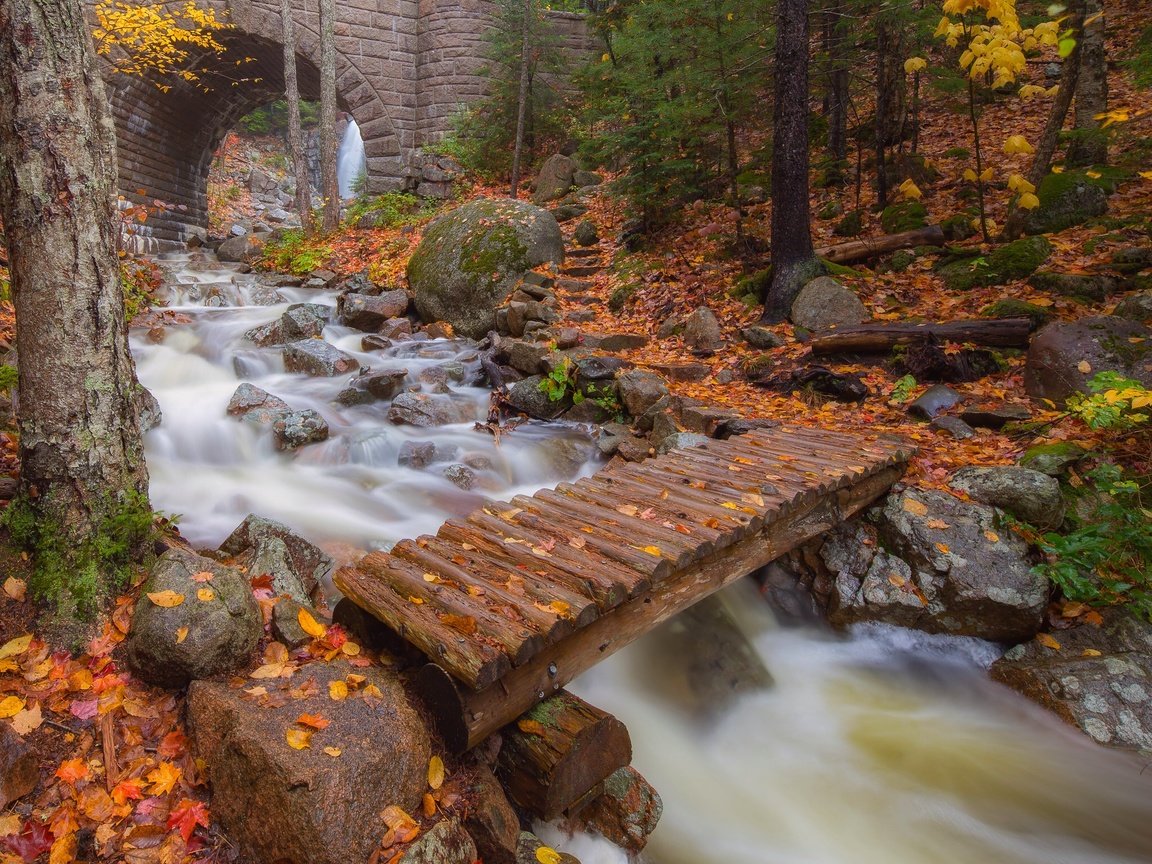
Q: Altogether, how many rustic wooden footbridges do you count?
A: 1